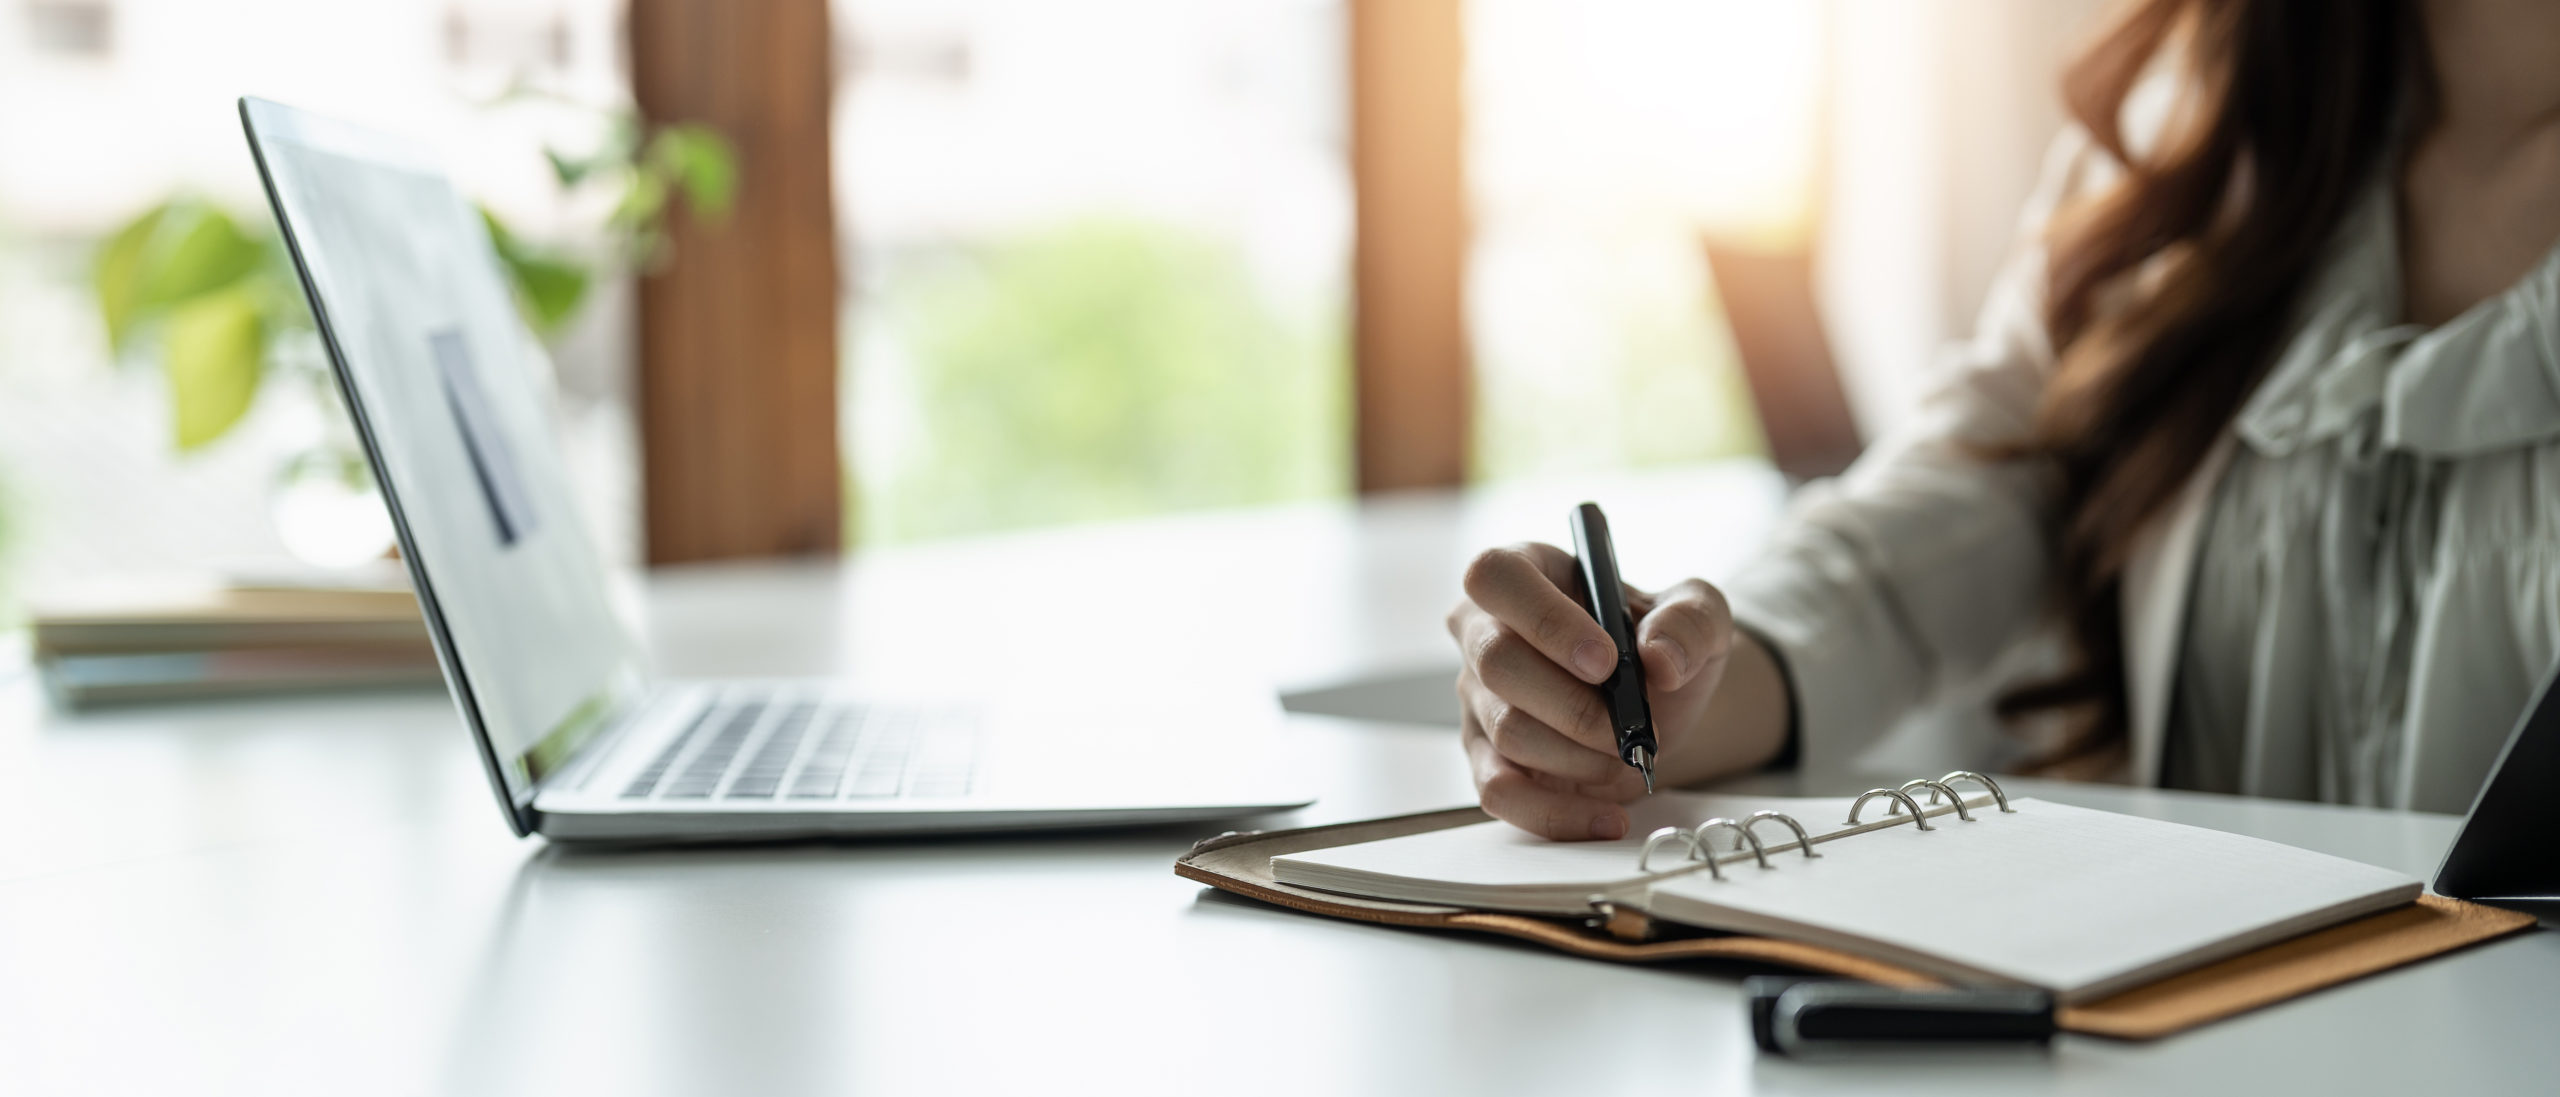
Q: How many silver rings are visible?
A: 6